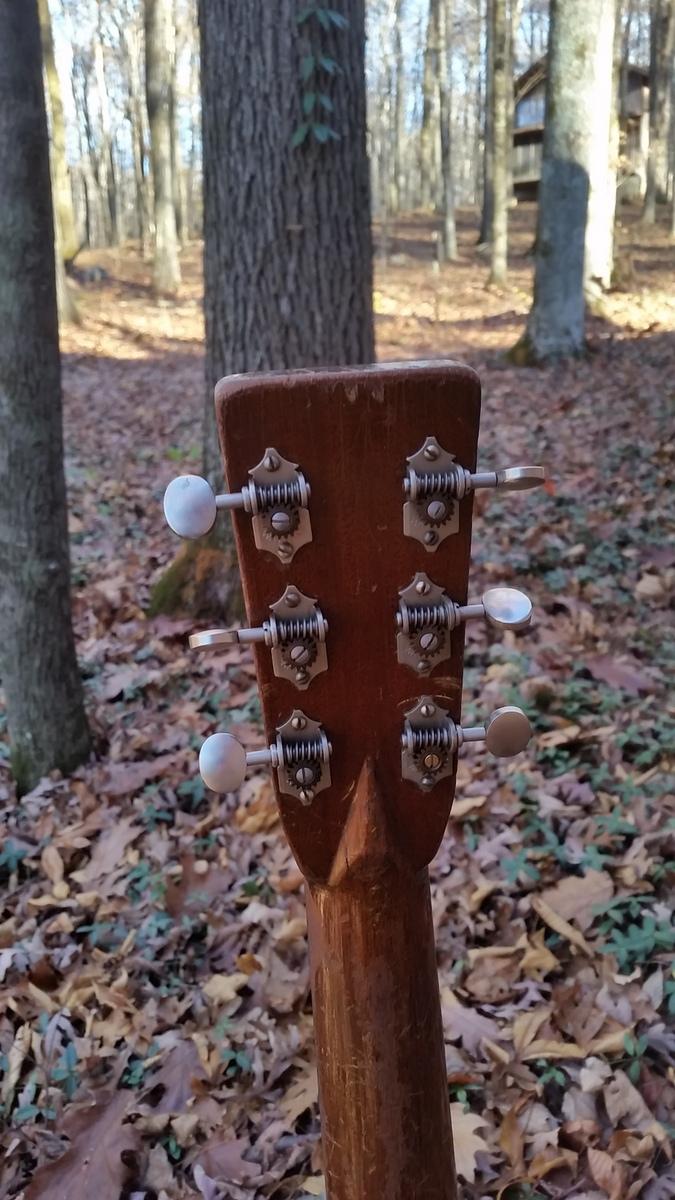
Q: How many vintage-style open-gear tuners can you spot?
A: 6